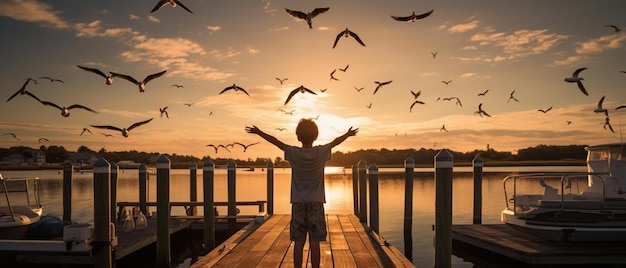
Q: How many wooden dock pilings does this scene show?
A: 15